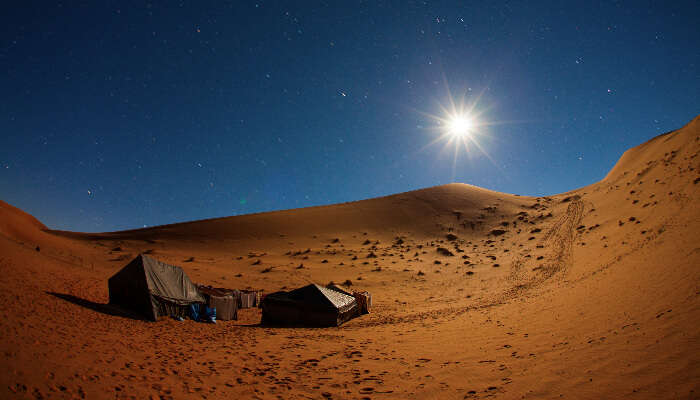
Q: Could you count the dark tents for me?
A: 2